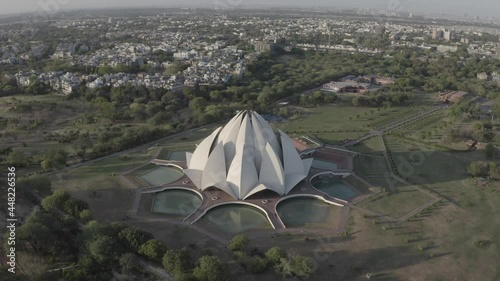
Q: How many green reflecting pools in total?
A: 7